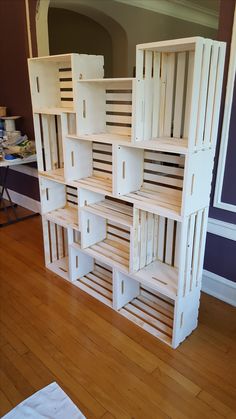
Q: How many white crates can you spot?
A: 12